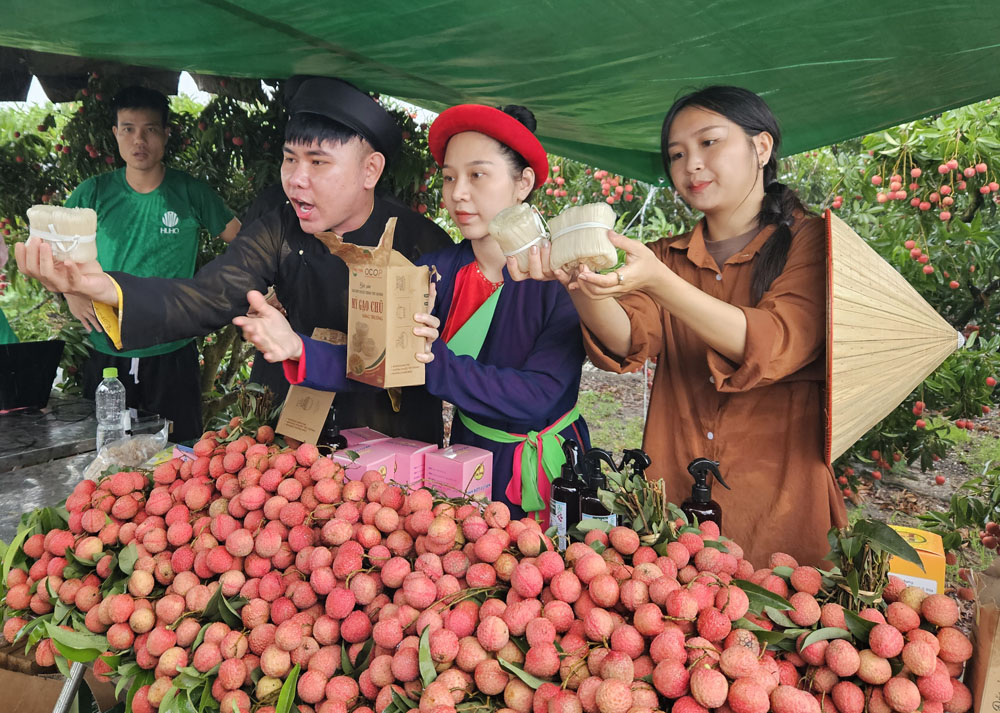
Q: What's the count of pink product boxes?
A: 4